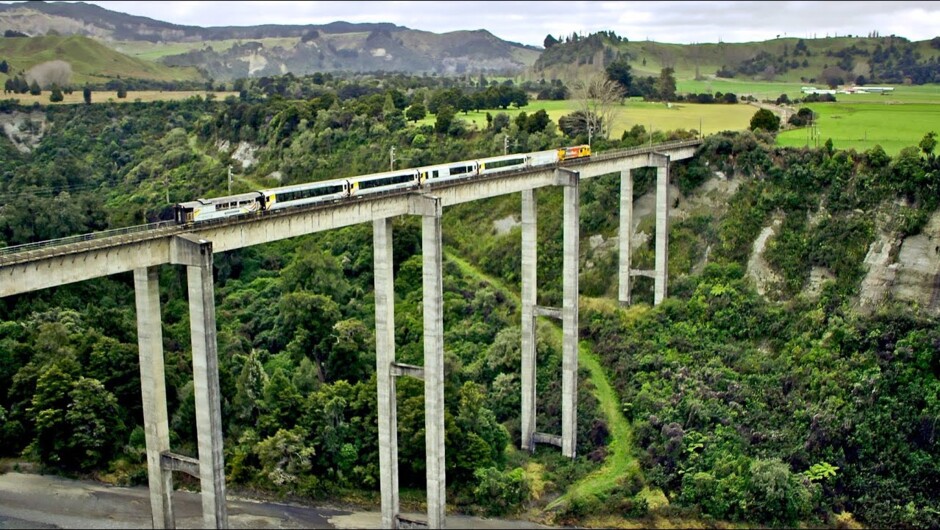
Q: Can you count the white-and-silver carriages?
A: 6